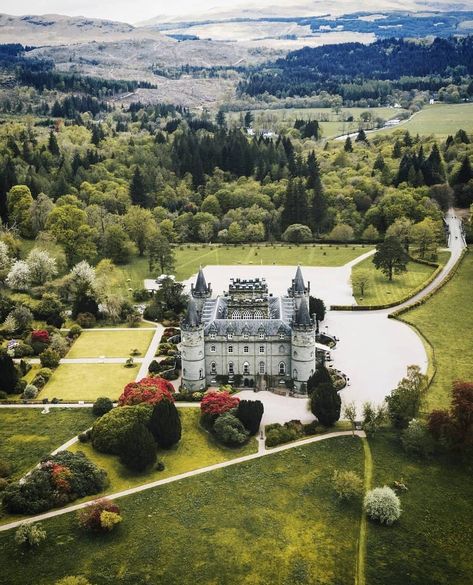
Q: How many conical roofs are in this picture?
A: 4